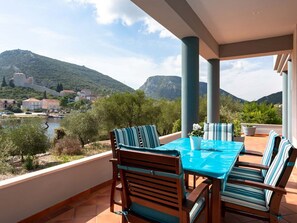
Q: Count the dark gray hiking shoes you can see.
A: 0